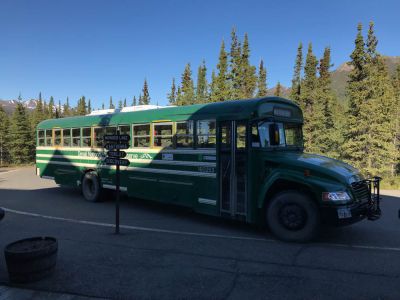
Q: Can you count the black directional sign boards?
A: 4